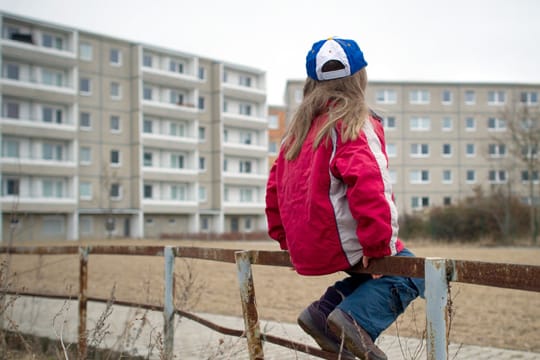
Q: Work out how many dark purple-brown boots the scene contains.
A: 2